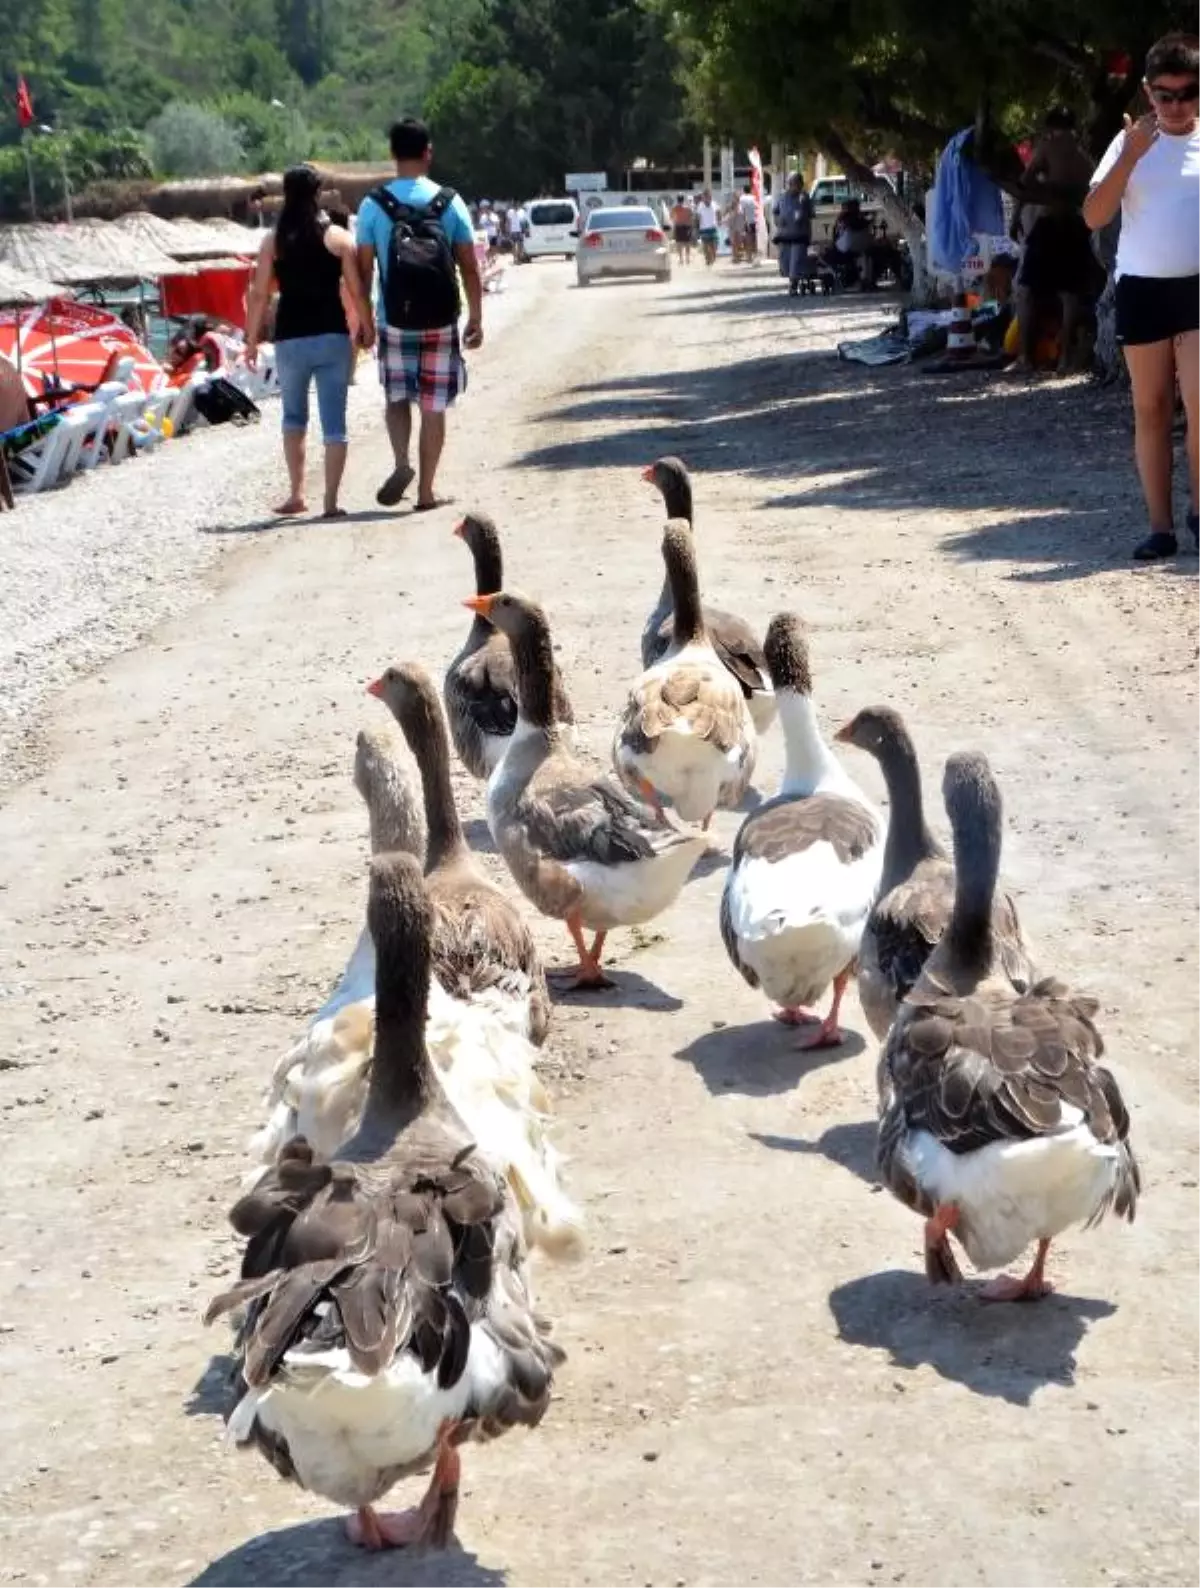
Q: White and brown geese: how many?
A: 10